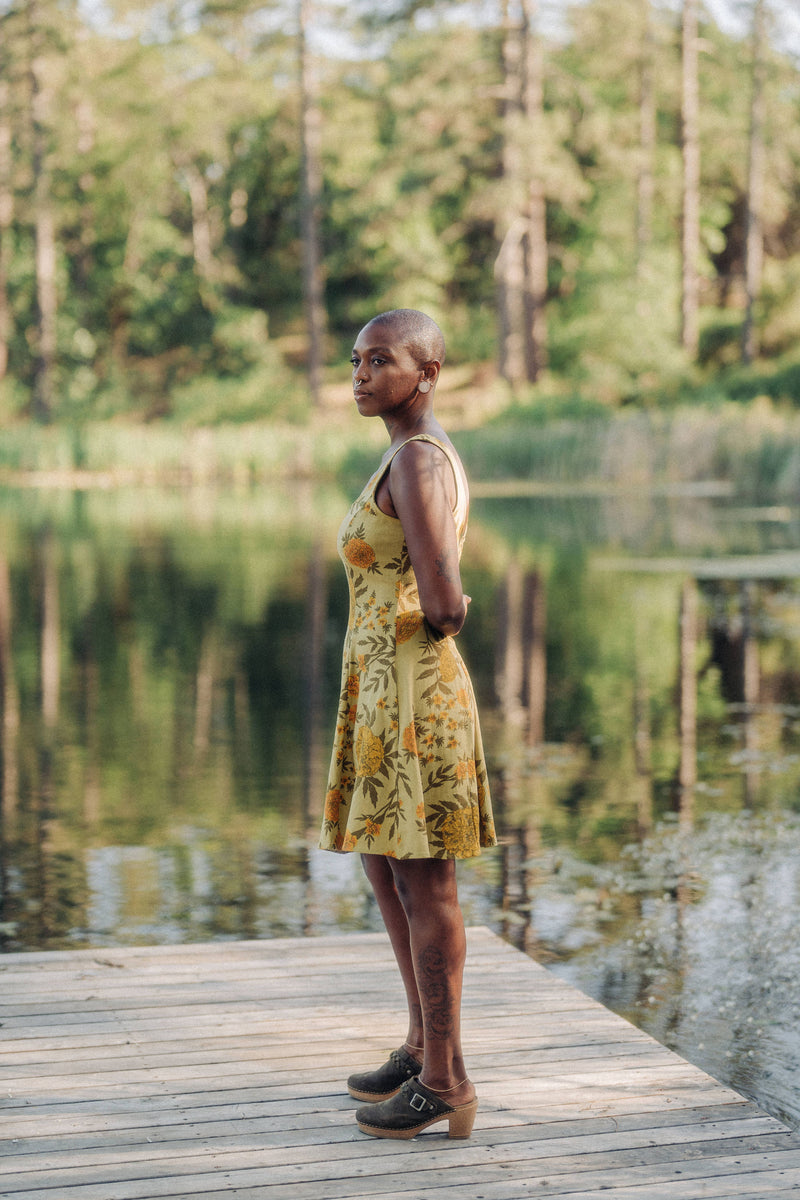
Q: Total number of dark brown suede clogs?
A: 2